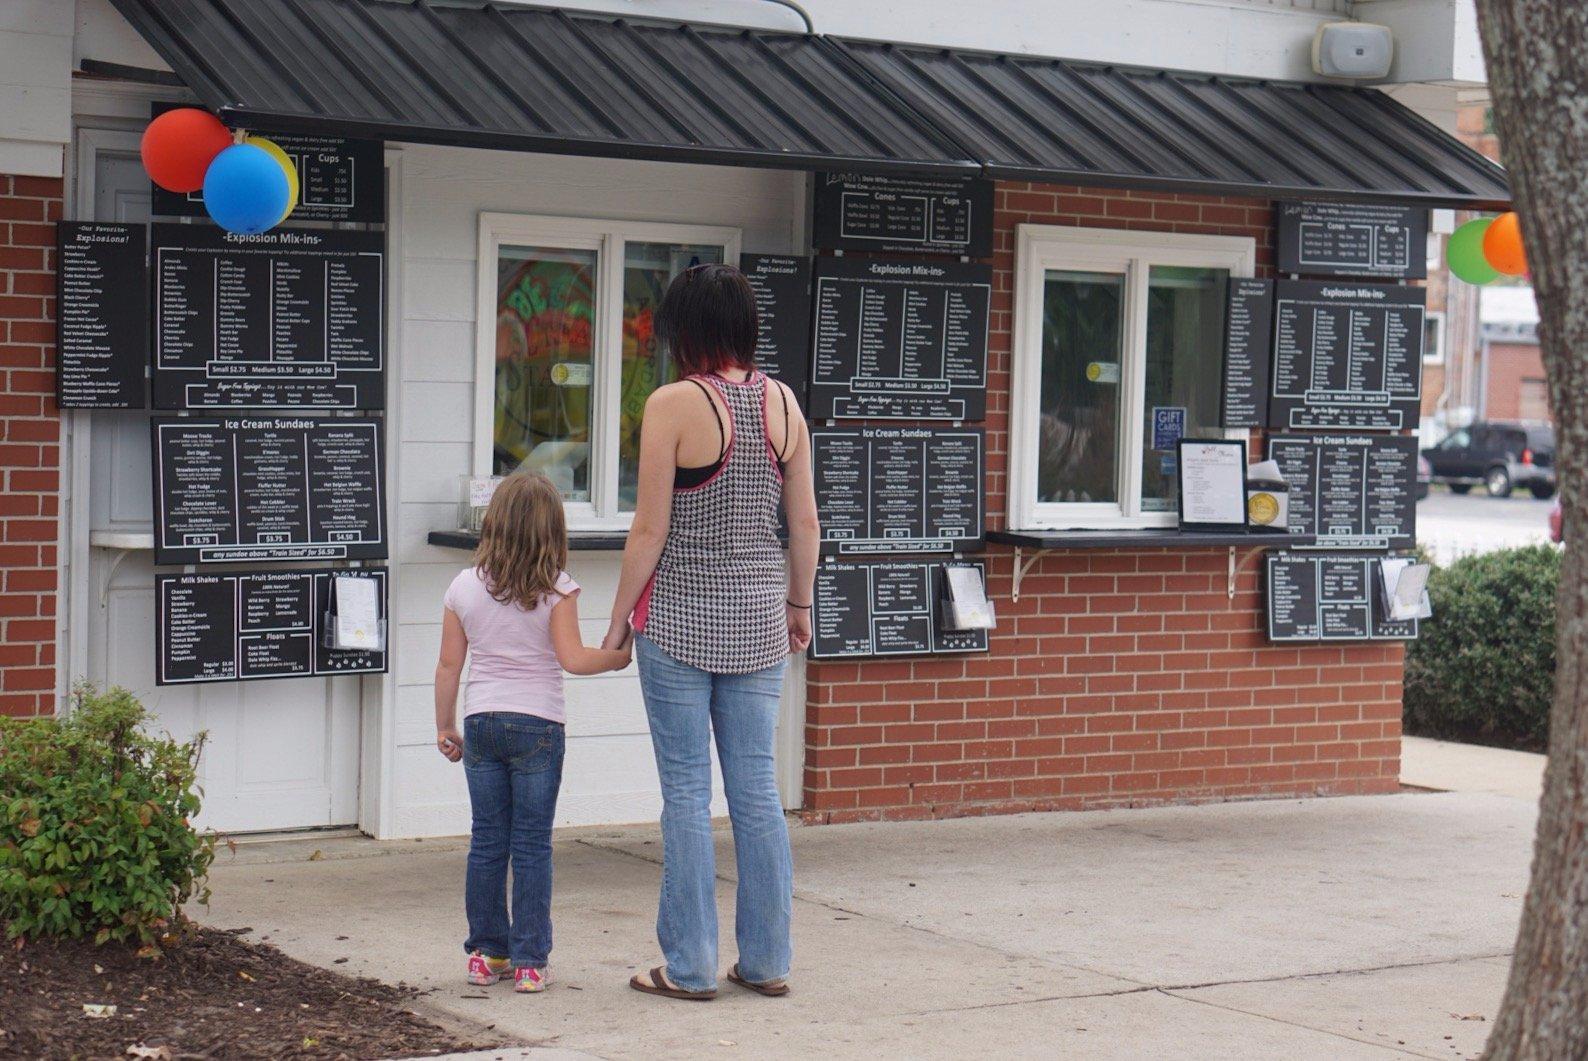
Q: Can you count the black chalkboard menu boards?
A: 15